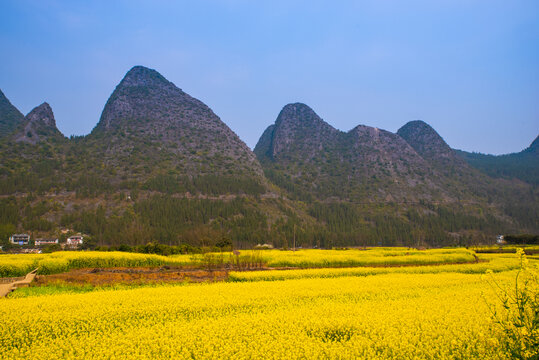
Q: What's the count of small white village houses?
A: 3